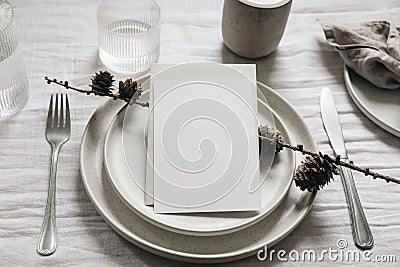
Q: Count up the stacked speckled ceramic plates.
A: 2